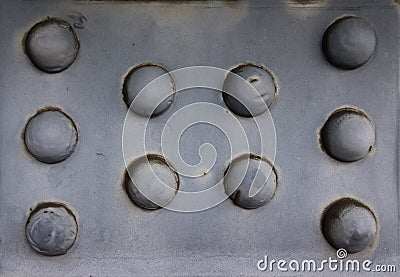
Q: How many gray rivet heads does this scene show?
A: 10